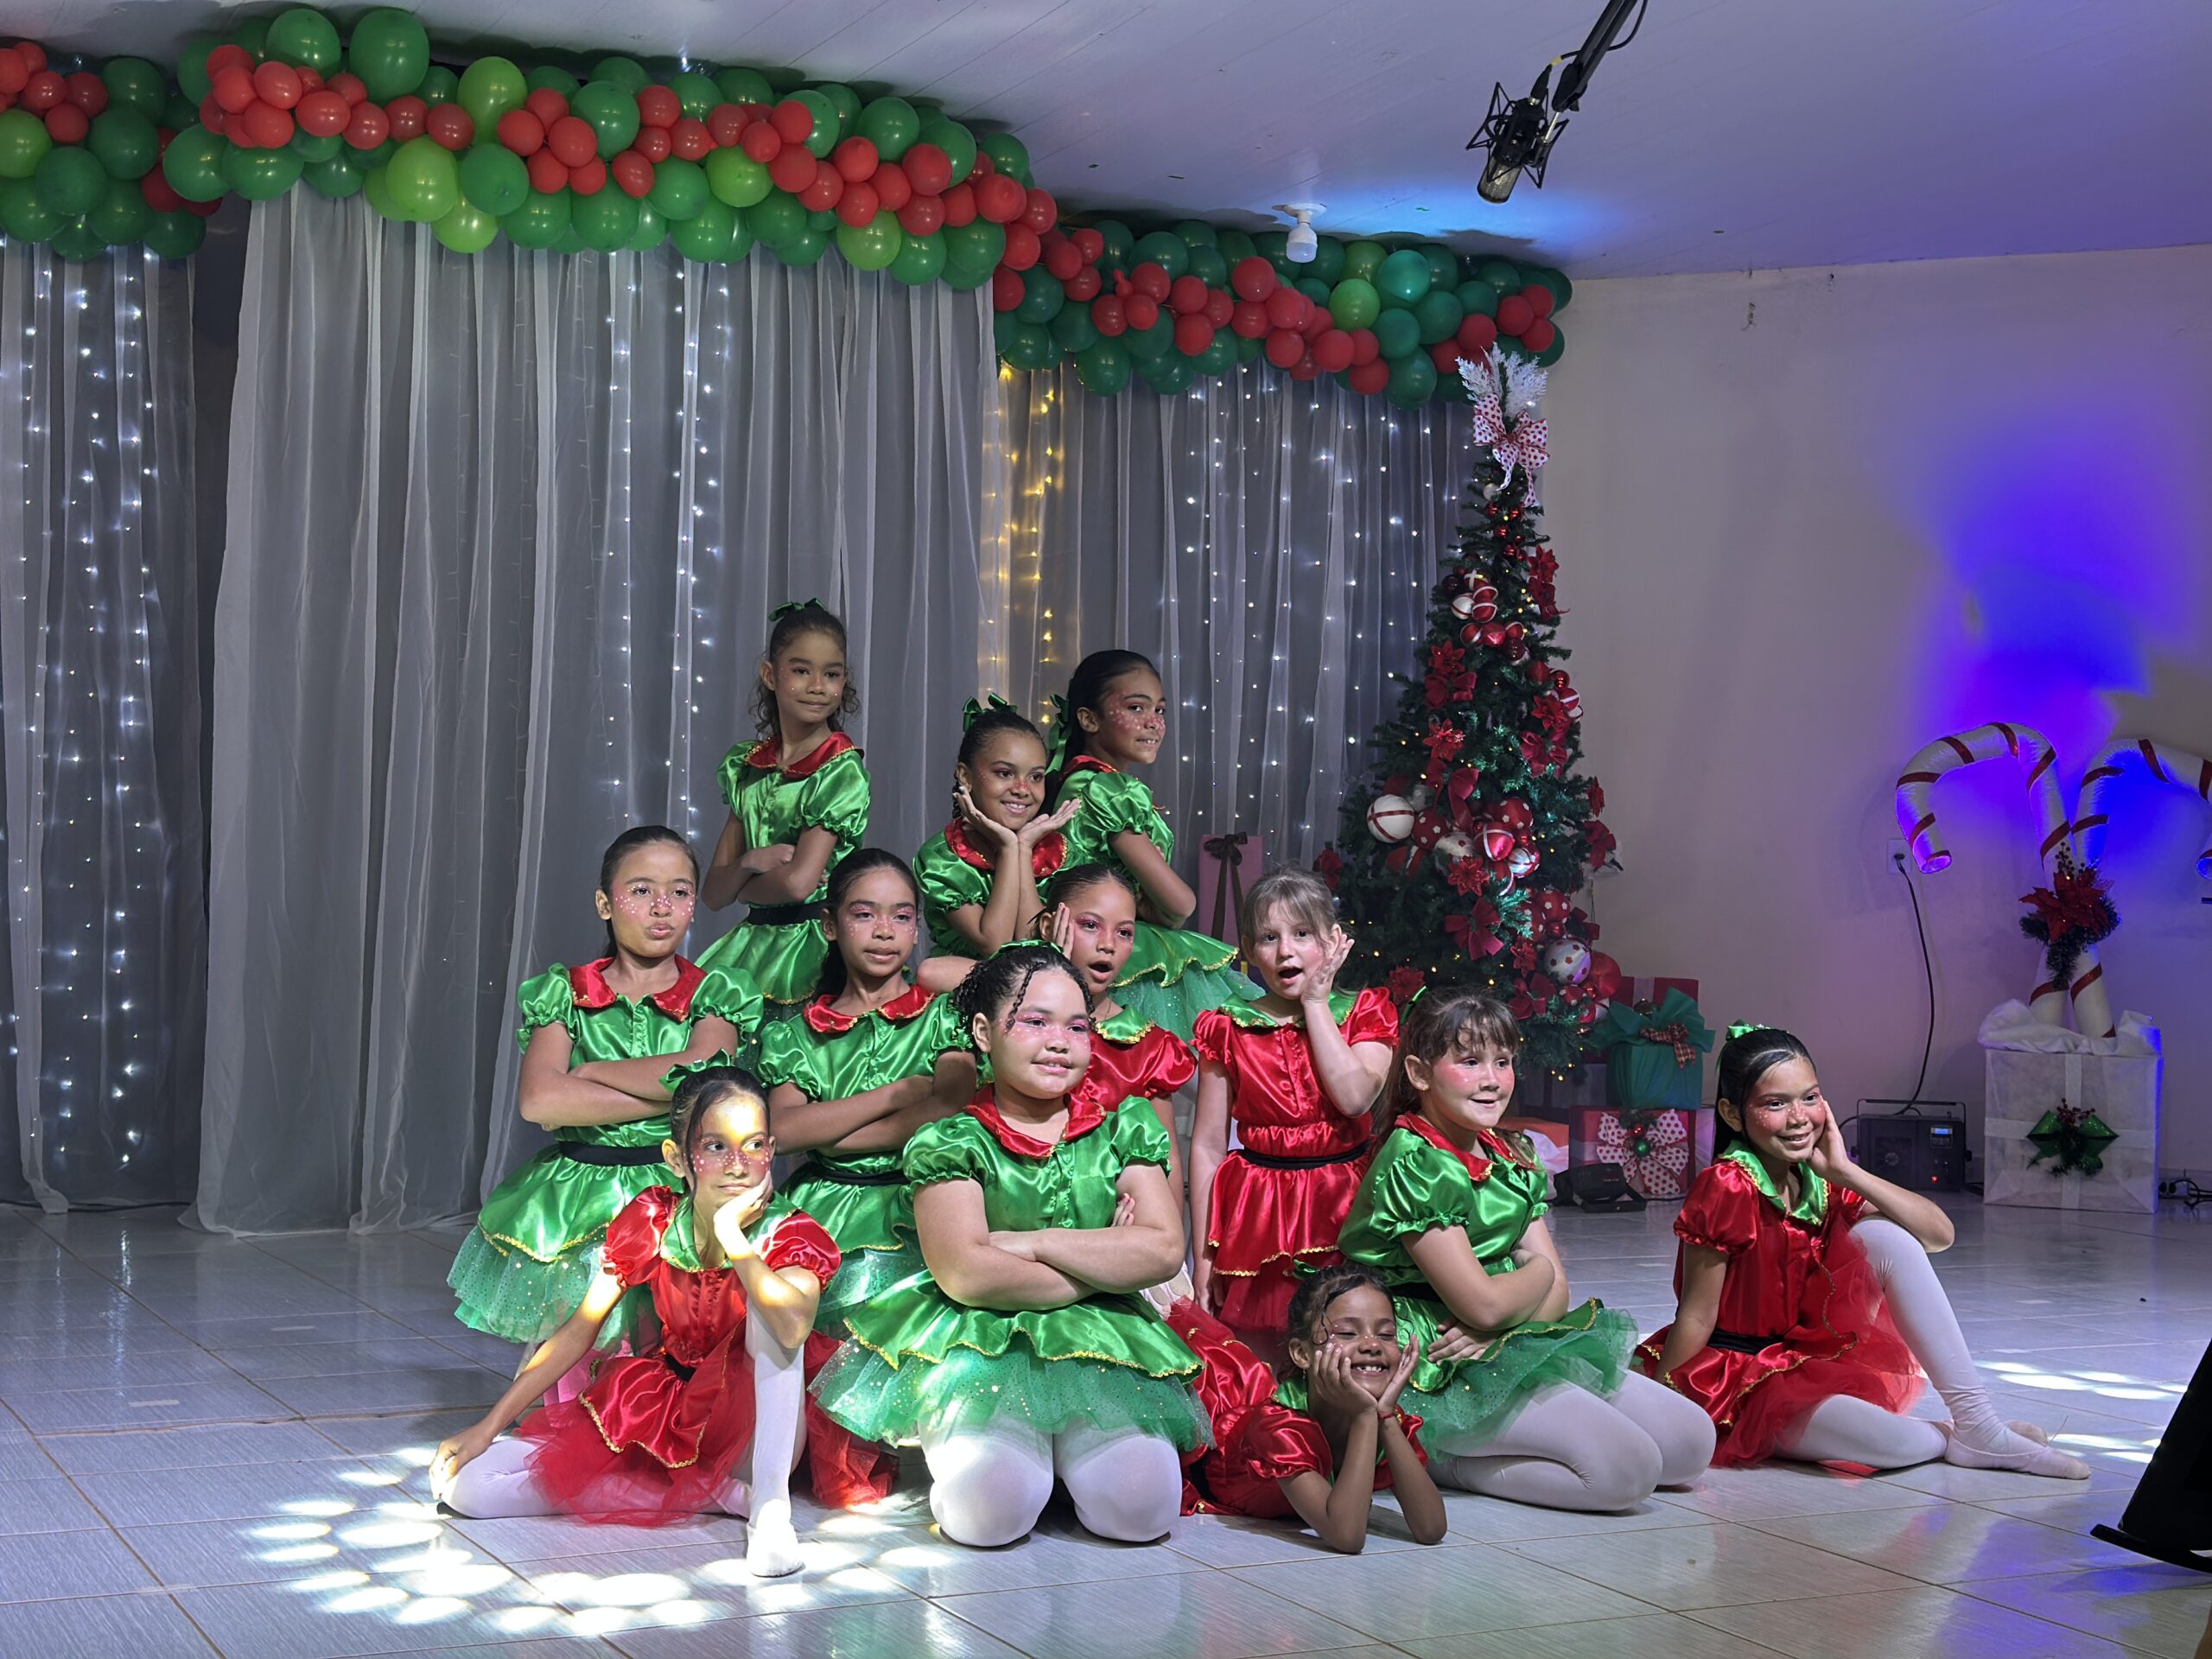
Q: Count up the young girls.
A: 12